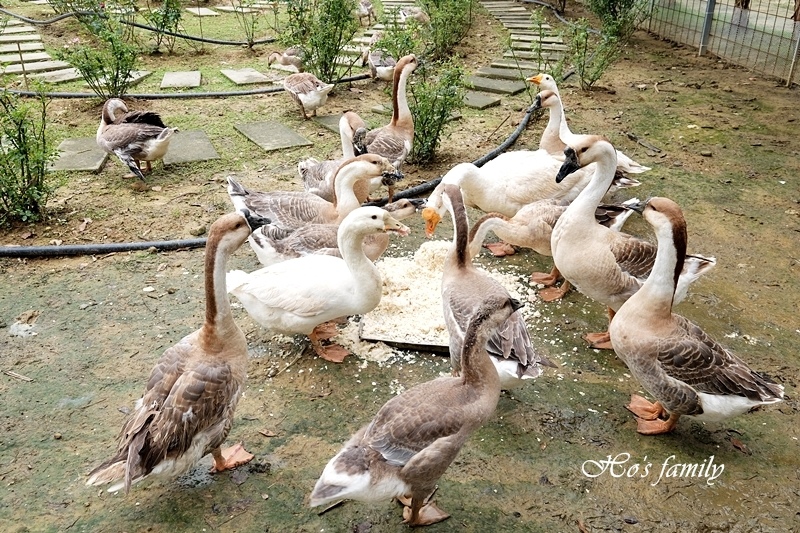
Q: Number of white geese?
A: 3